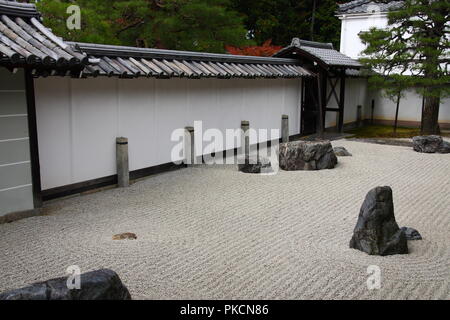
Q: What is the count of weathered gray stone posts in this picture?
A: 4